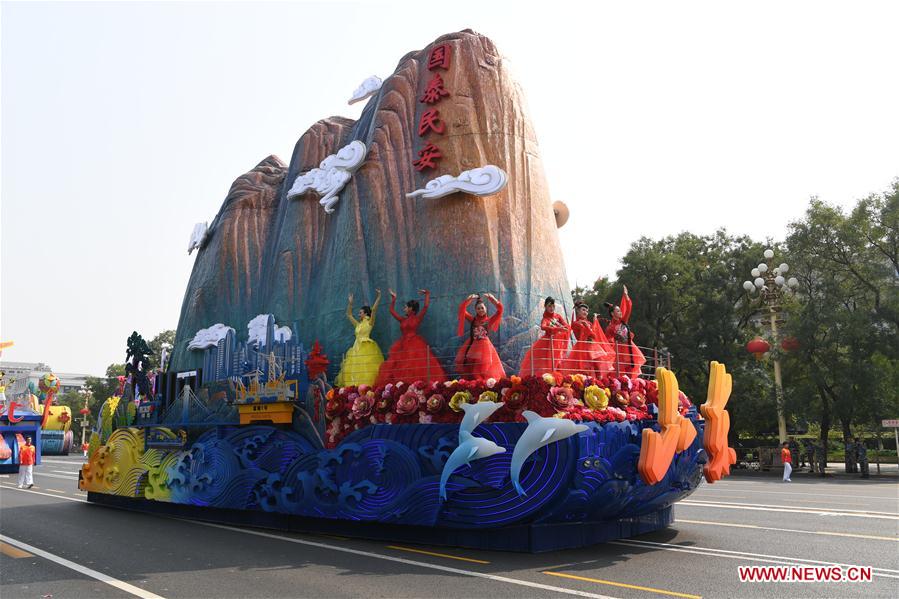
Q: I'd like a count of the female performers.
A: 6